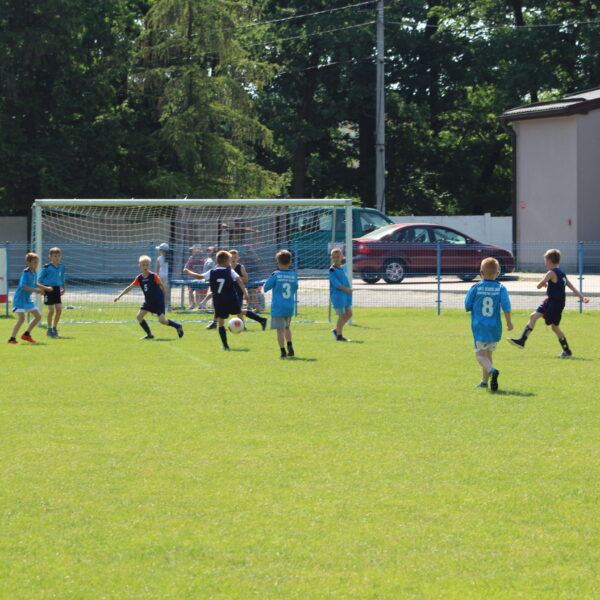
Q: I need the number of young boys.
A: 9